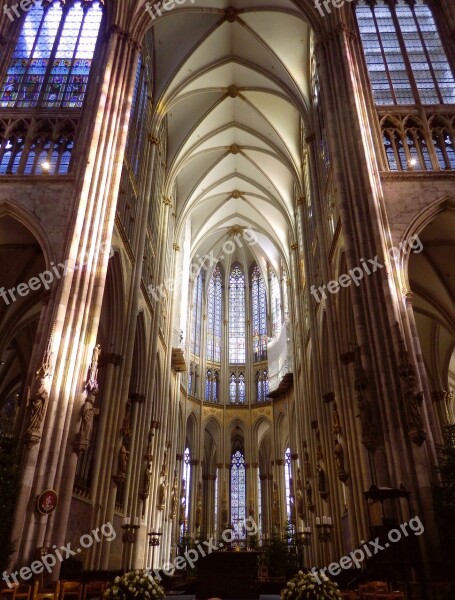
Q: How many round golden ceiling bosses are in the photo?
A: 5